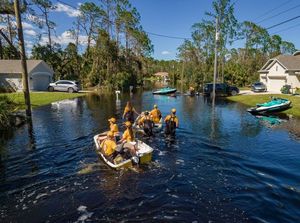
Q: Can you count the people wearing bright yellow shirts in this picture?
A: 7